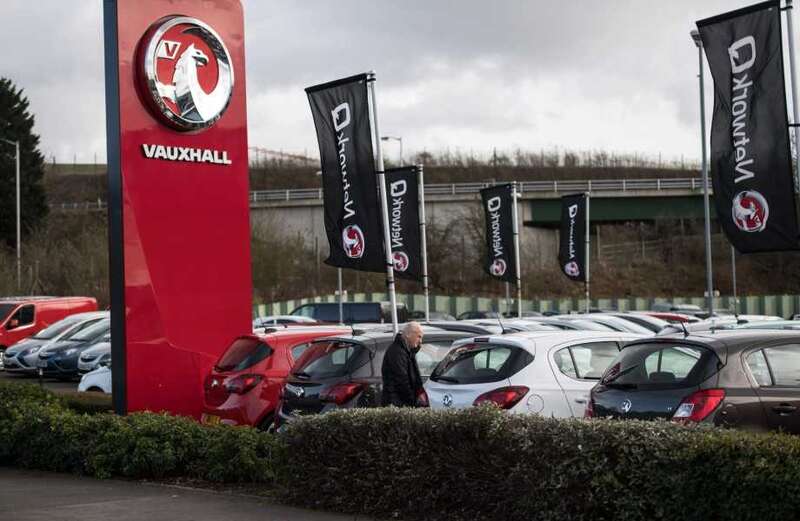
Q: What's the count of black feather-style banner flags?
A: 5